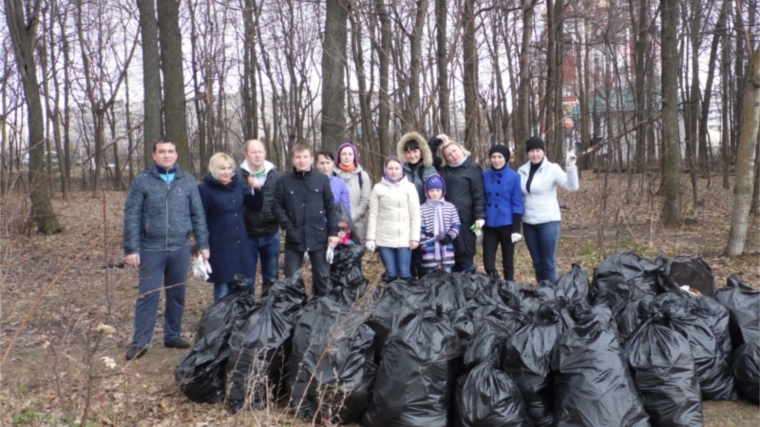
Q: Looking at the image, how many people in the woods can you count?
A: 12